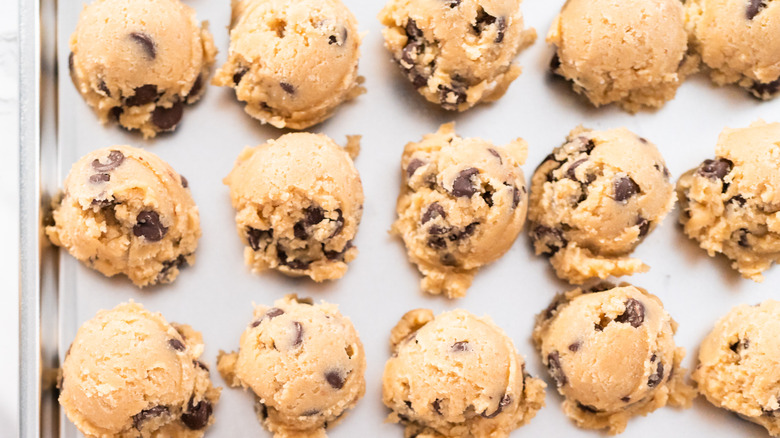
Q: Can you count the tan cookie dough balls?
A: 15